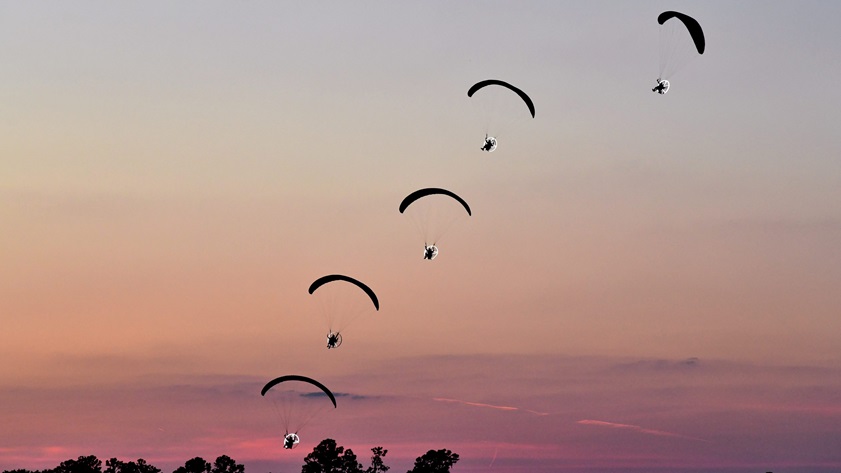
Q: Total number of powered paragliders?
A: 5